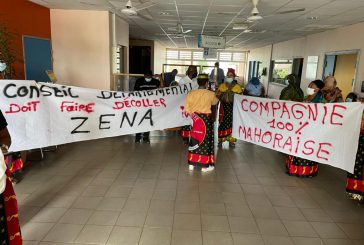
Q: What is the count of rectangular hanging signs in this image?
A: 2